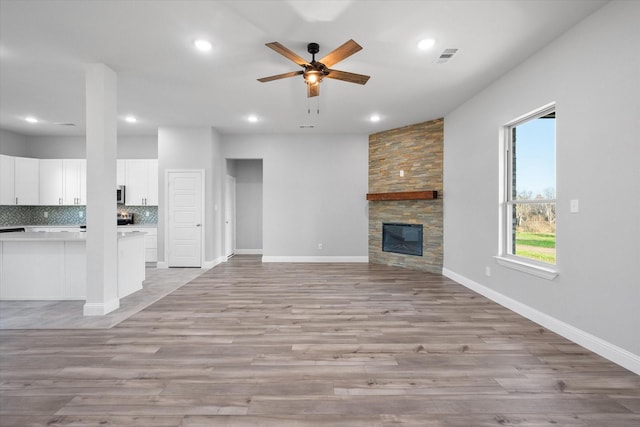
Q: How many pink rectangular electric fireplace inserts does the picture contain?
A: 0